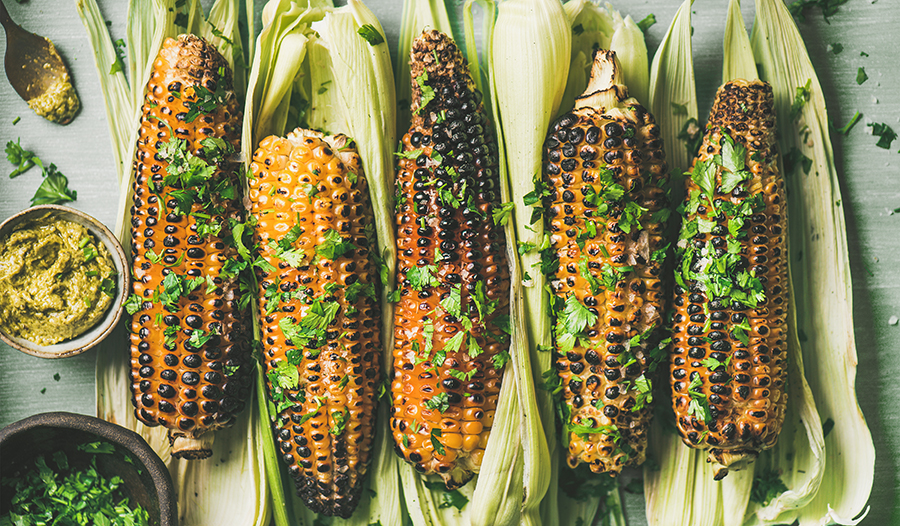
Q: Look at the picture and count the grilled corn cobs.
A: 5